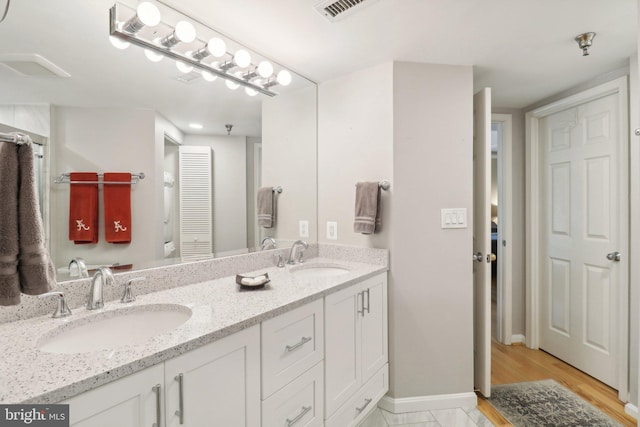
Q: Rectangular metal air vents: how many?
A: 1